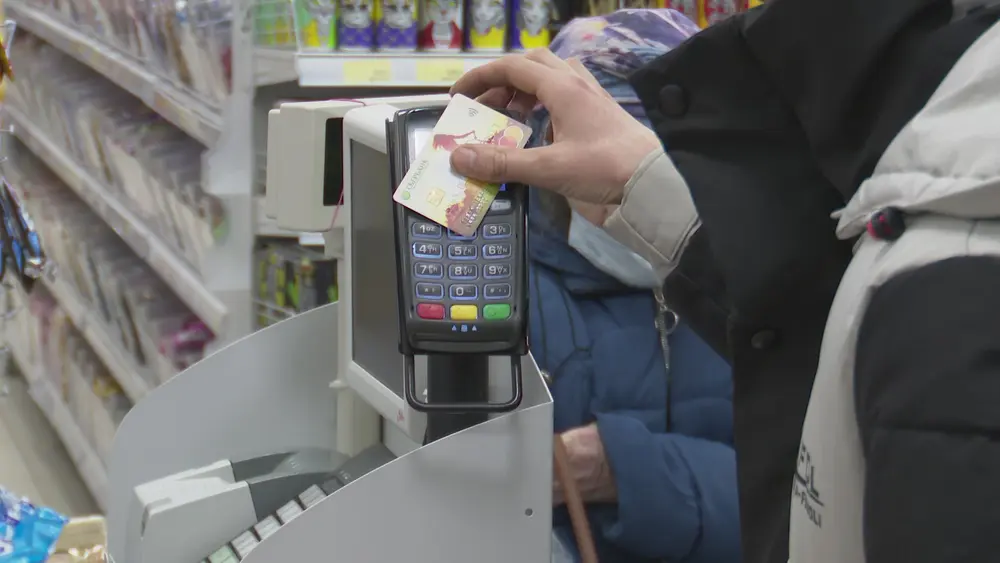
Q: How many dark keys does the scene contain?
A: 12